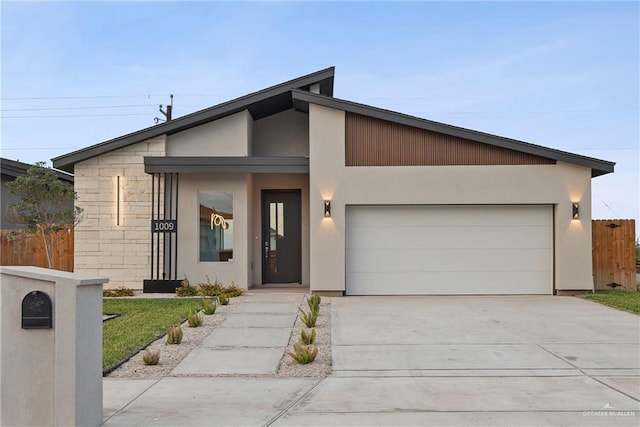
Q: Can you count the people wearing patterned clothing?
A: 0